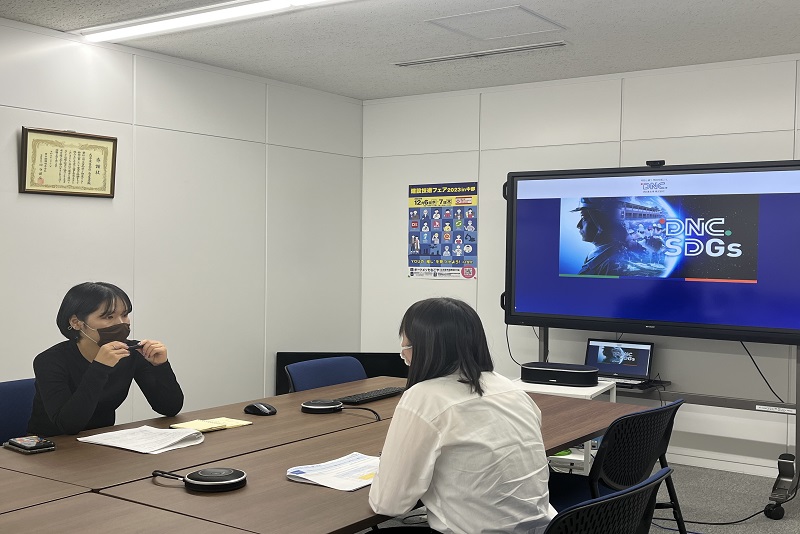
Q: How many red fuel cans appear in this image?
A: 0